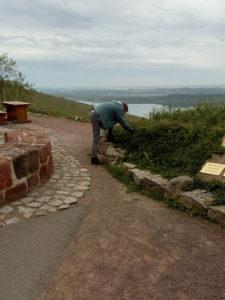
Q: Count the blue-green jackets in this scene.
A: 1